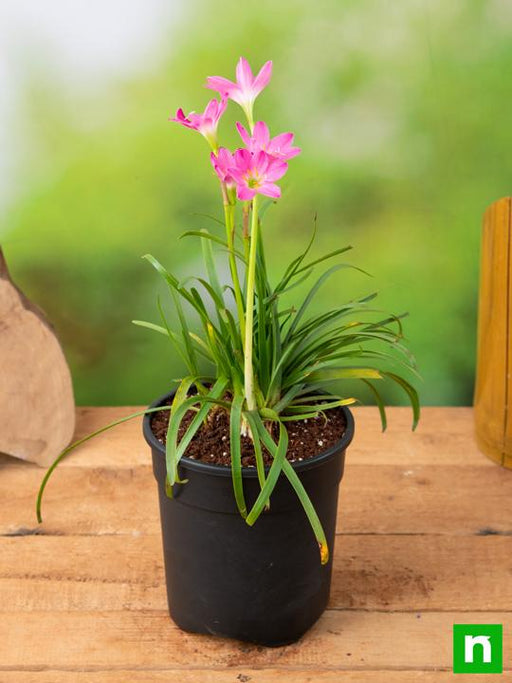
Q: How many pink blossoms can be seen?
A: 5